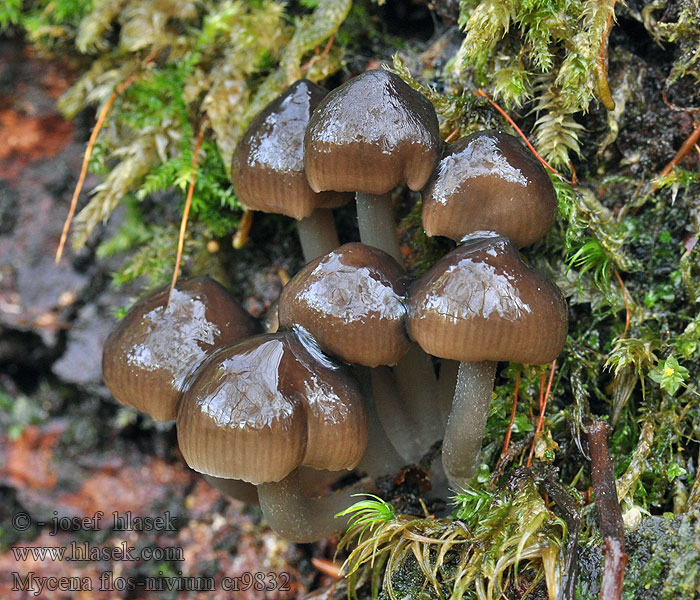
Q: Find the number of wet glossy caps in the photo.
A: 7